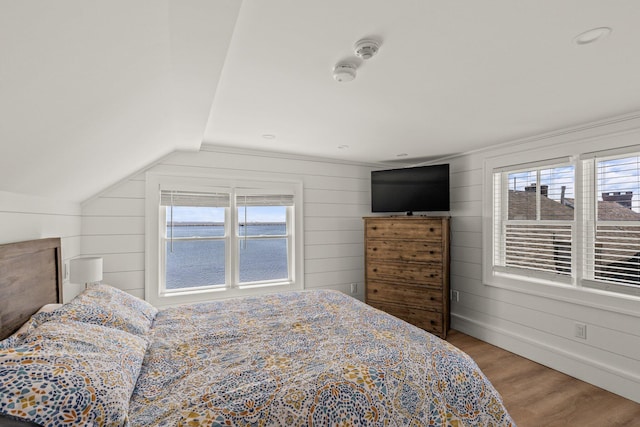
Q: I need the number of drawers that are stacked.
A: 5